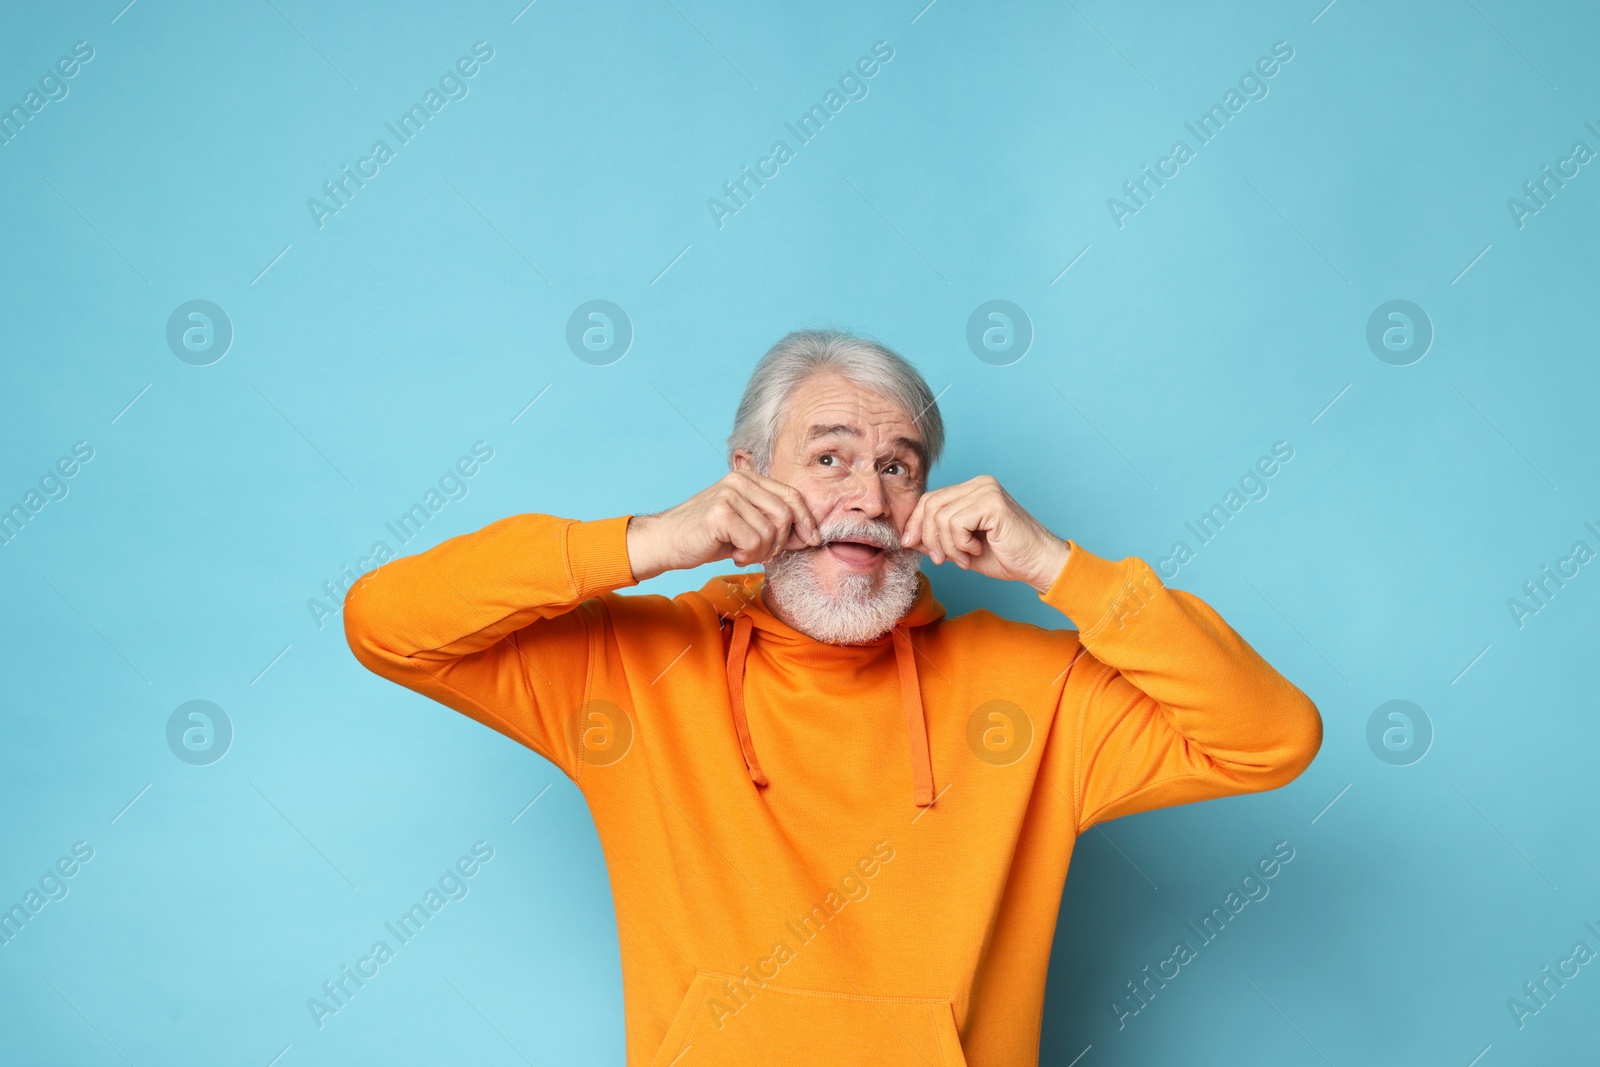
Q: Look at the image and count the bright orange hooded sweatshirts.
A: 1